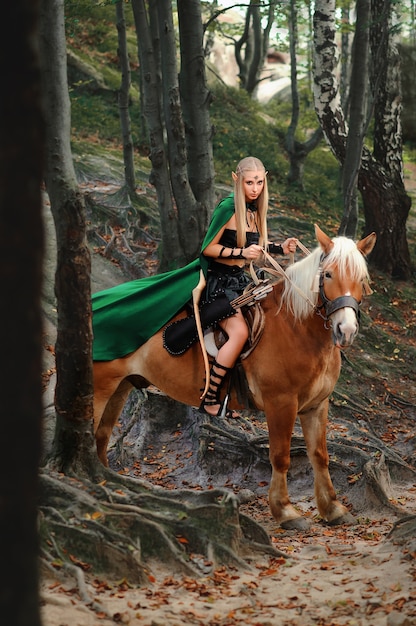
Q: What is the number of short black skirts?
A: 1